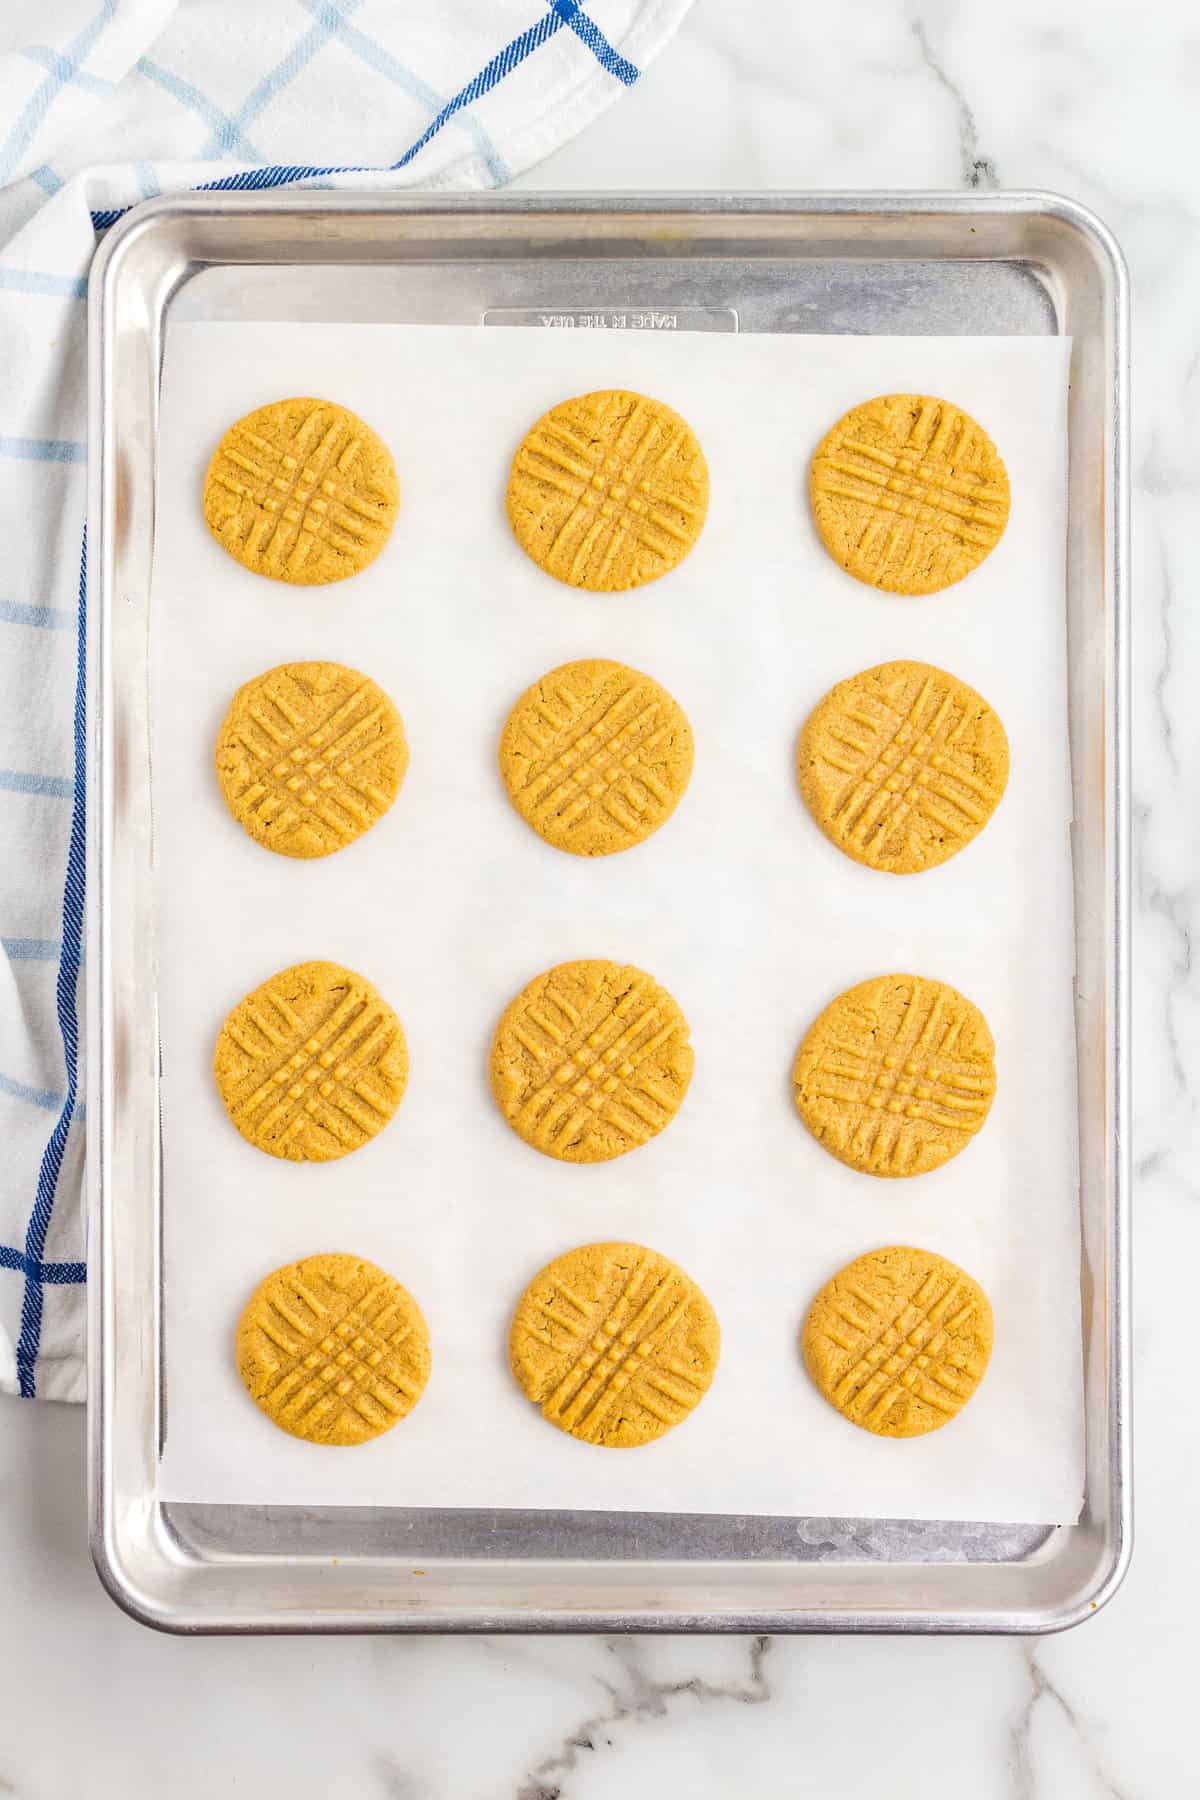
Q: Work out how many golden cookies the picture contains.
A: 12